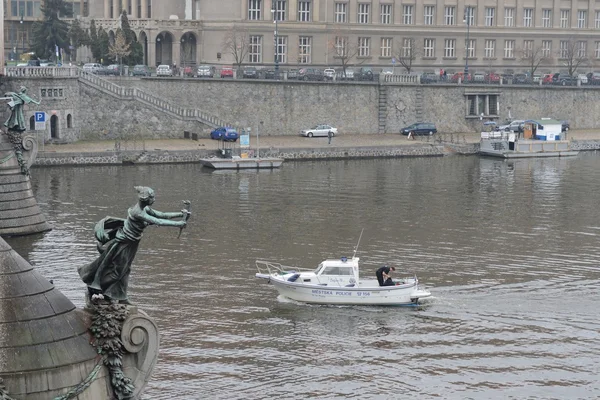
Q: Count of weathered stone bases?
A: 2